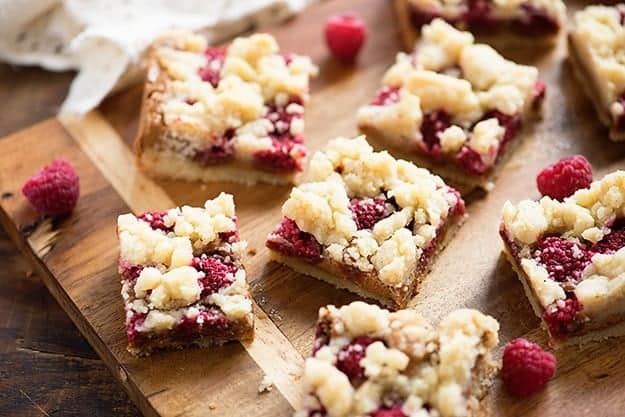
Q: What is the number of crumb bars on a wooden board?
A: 8